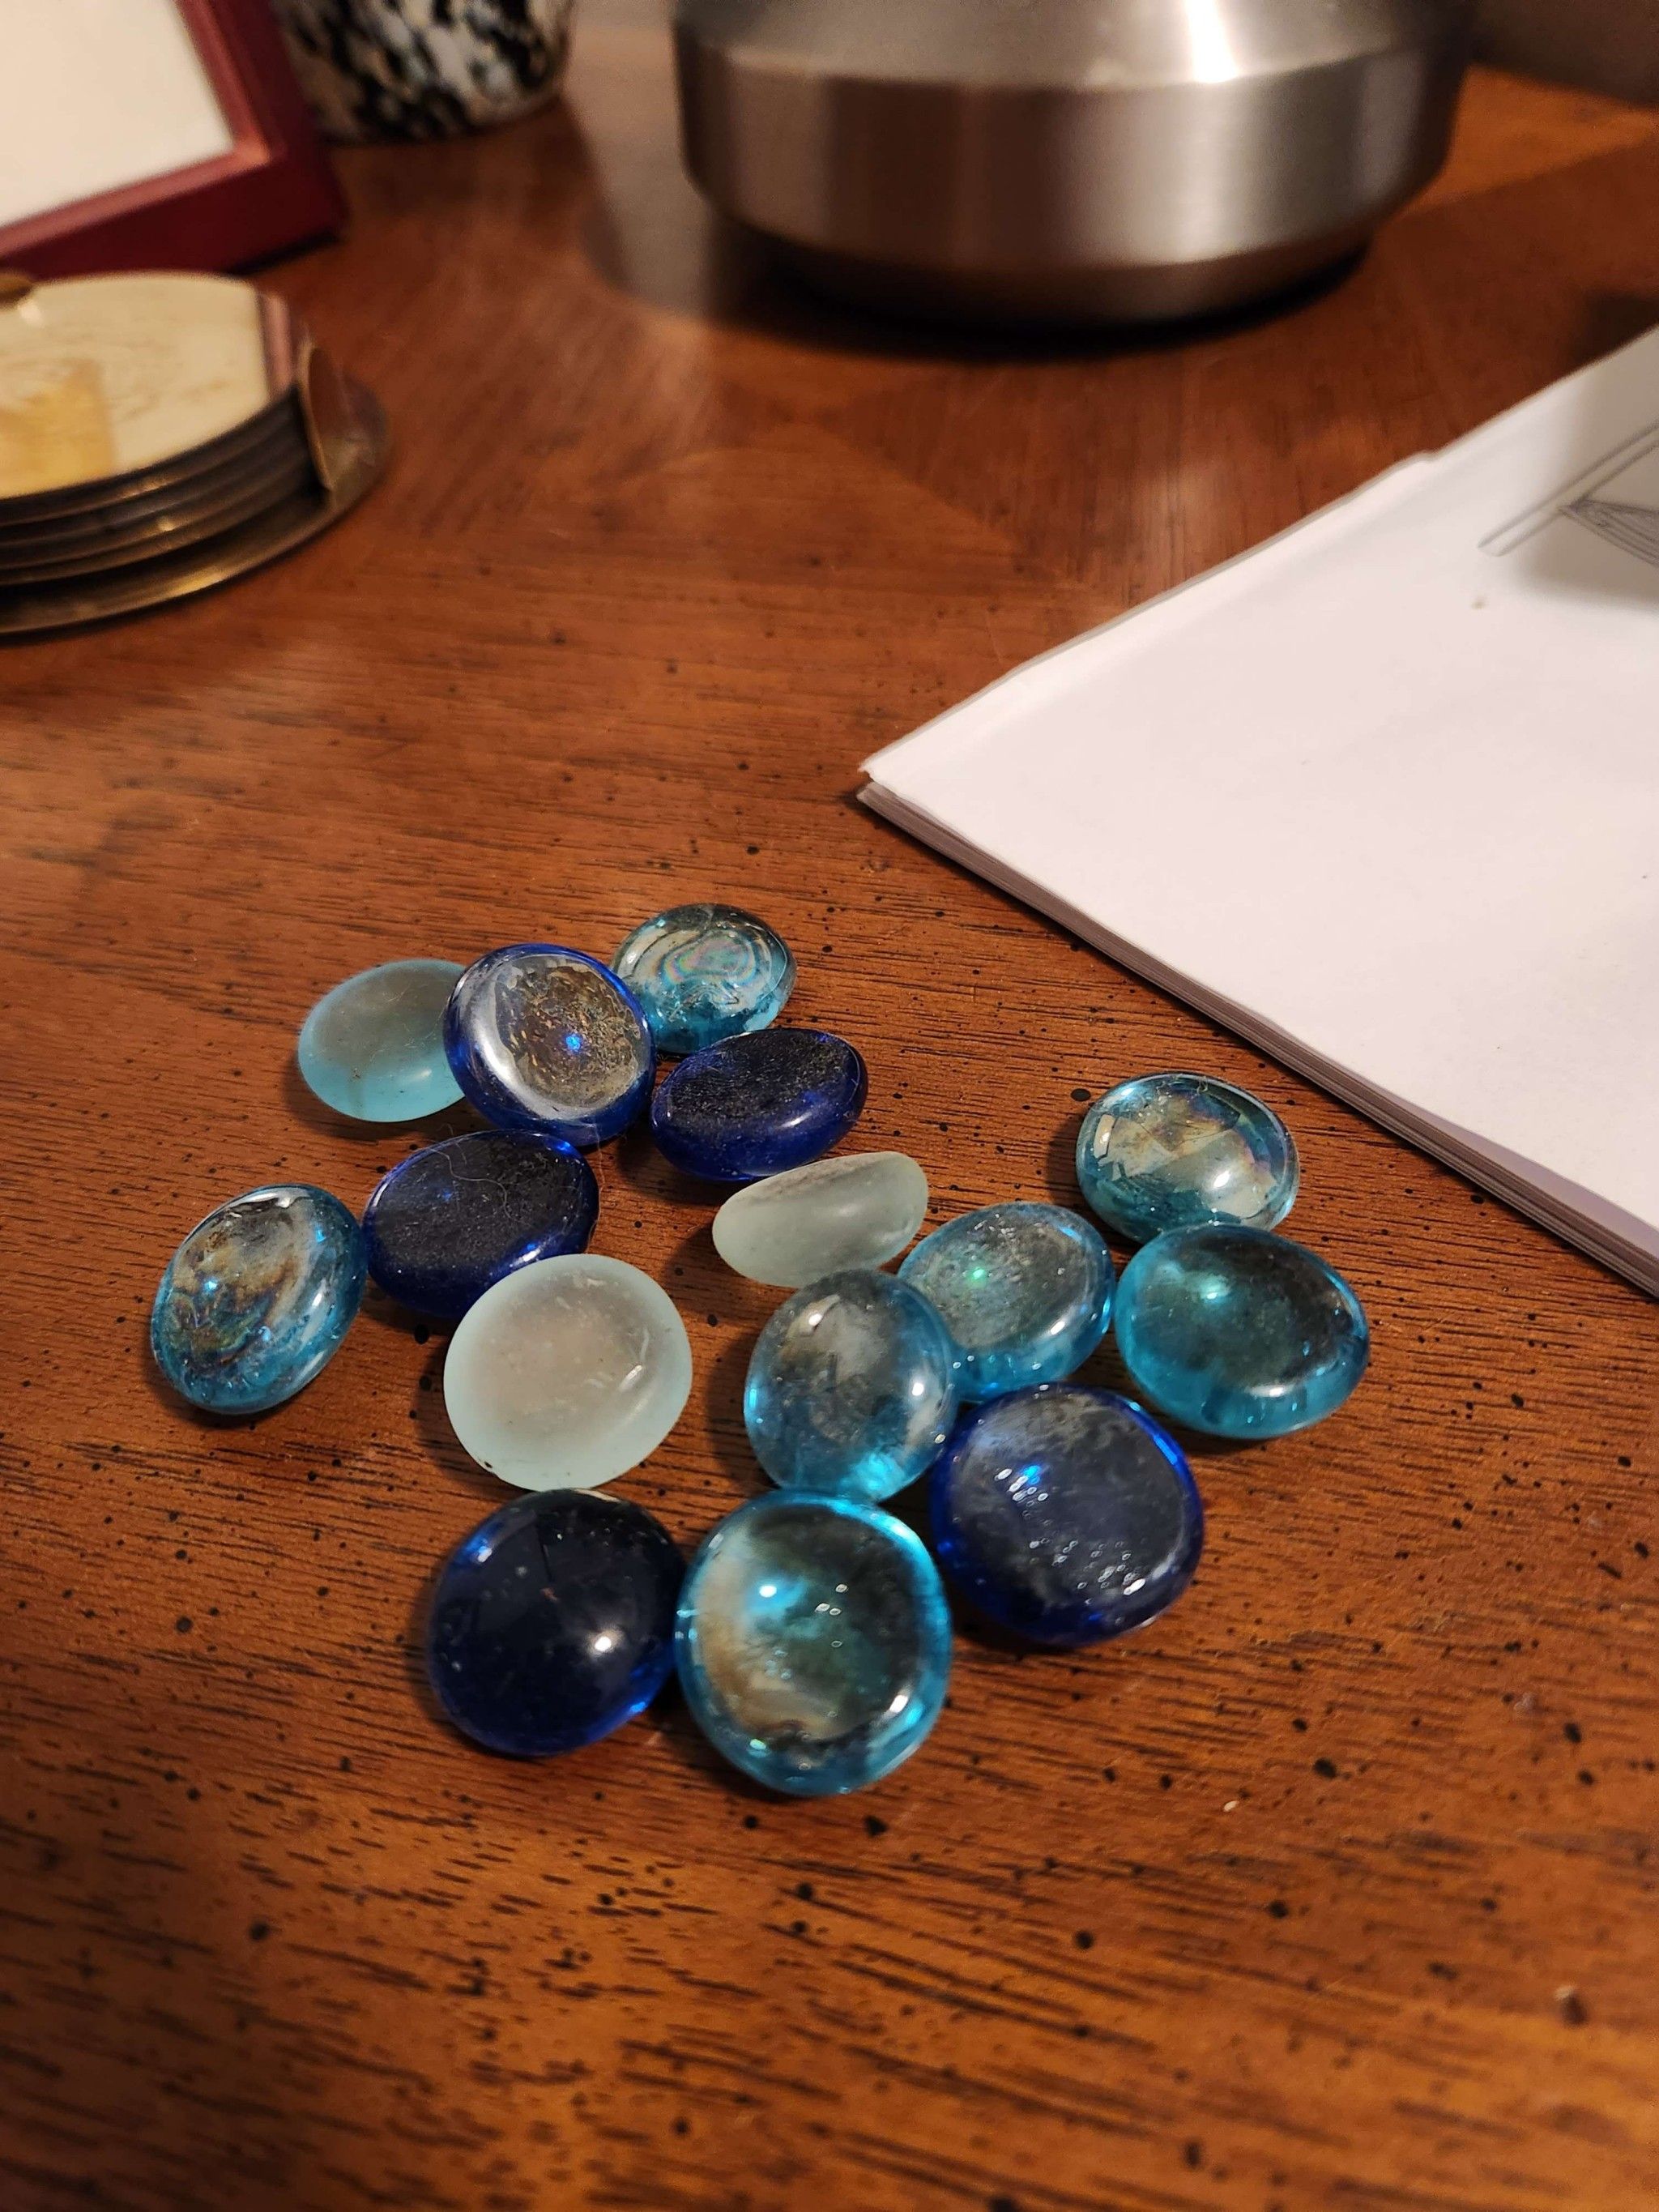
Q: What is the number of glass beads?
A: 15